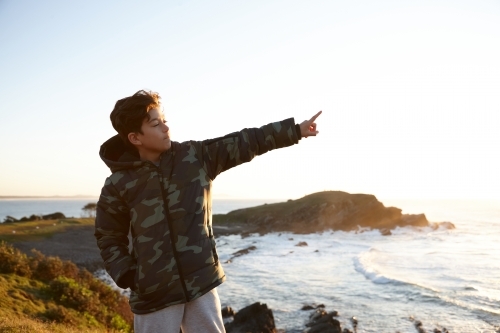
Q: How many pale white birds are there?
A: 0